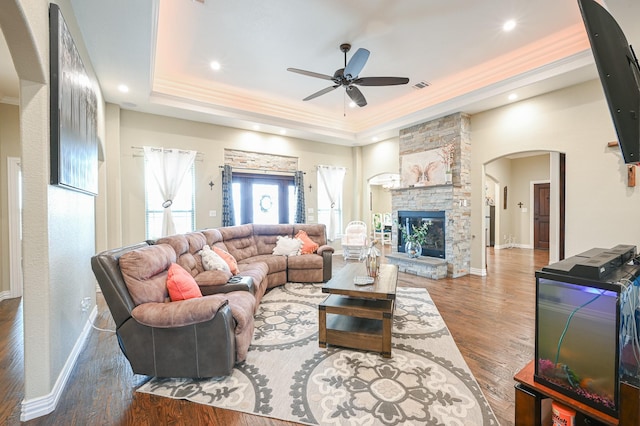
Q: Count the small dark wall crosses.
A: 3